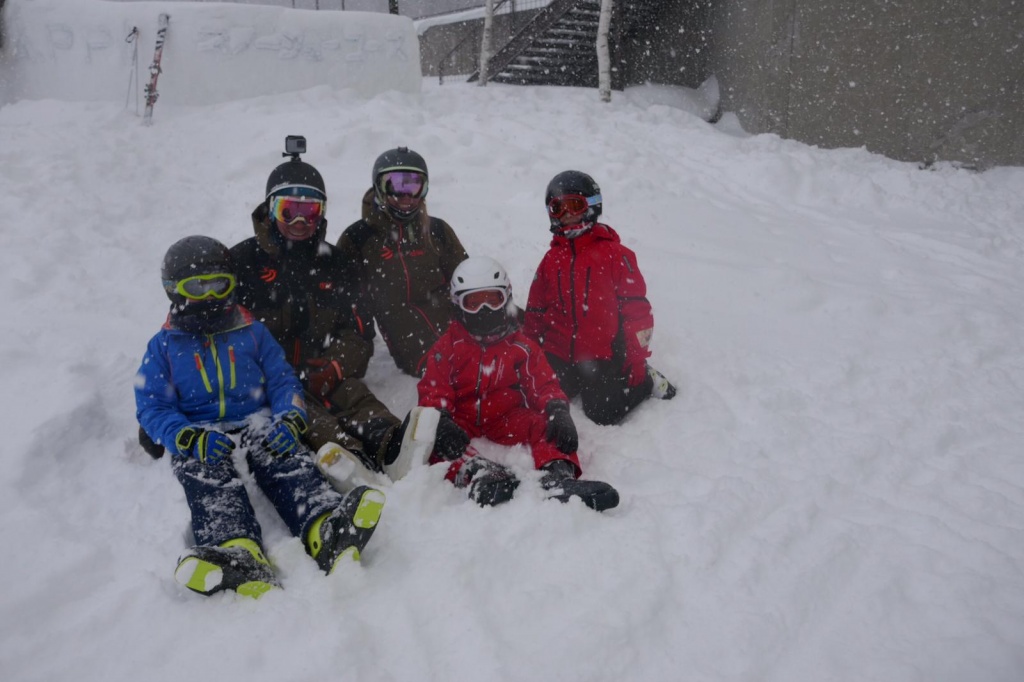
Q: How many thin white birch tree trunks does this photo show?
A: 2